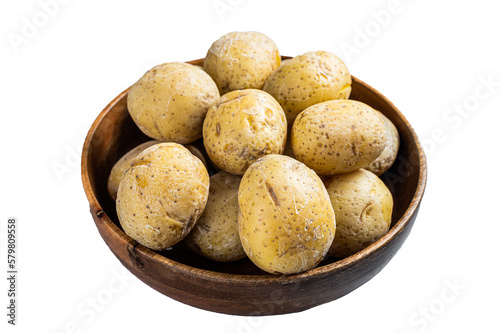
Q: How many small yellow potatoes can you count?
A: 11